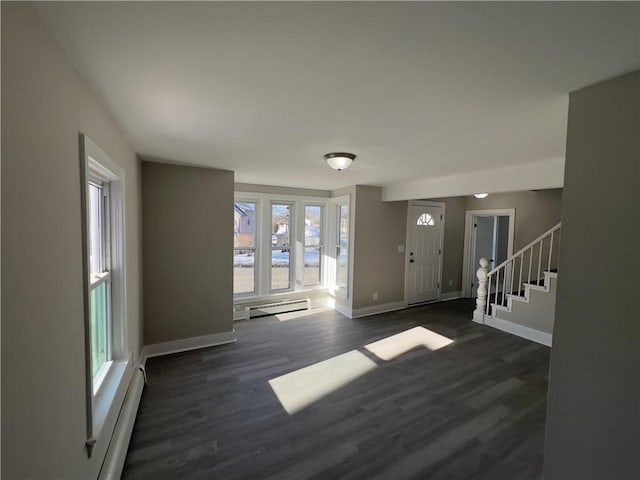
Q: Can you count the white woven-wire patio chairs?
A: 0